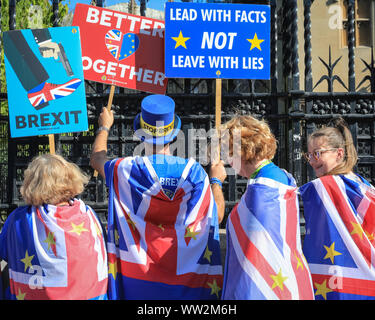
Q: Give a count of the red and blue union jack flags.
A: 4